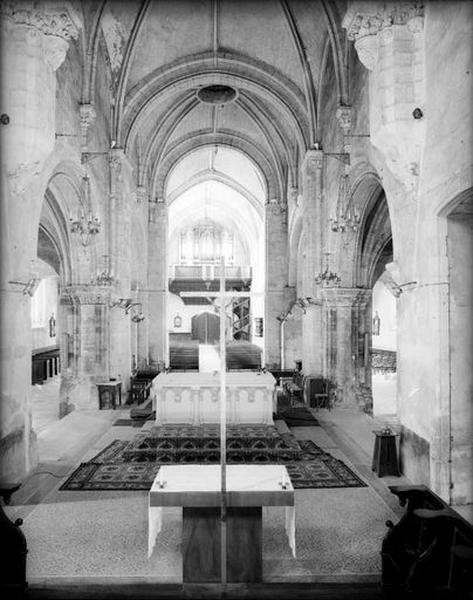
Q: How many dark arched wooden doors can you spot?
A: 1